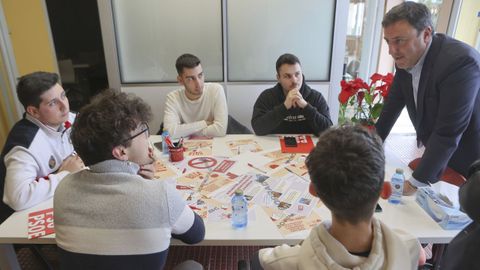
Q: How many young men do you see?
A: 5